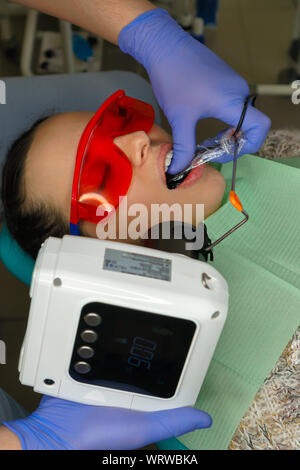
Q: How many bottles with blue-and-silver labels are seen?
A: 0